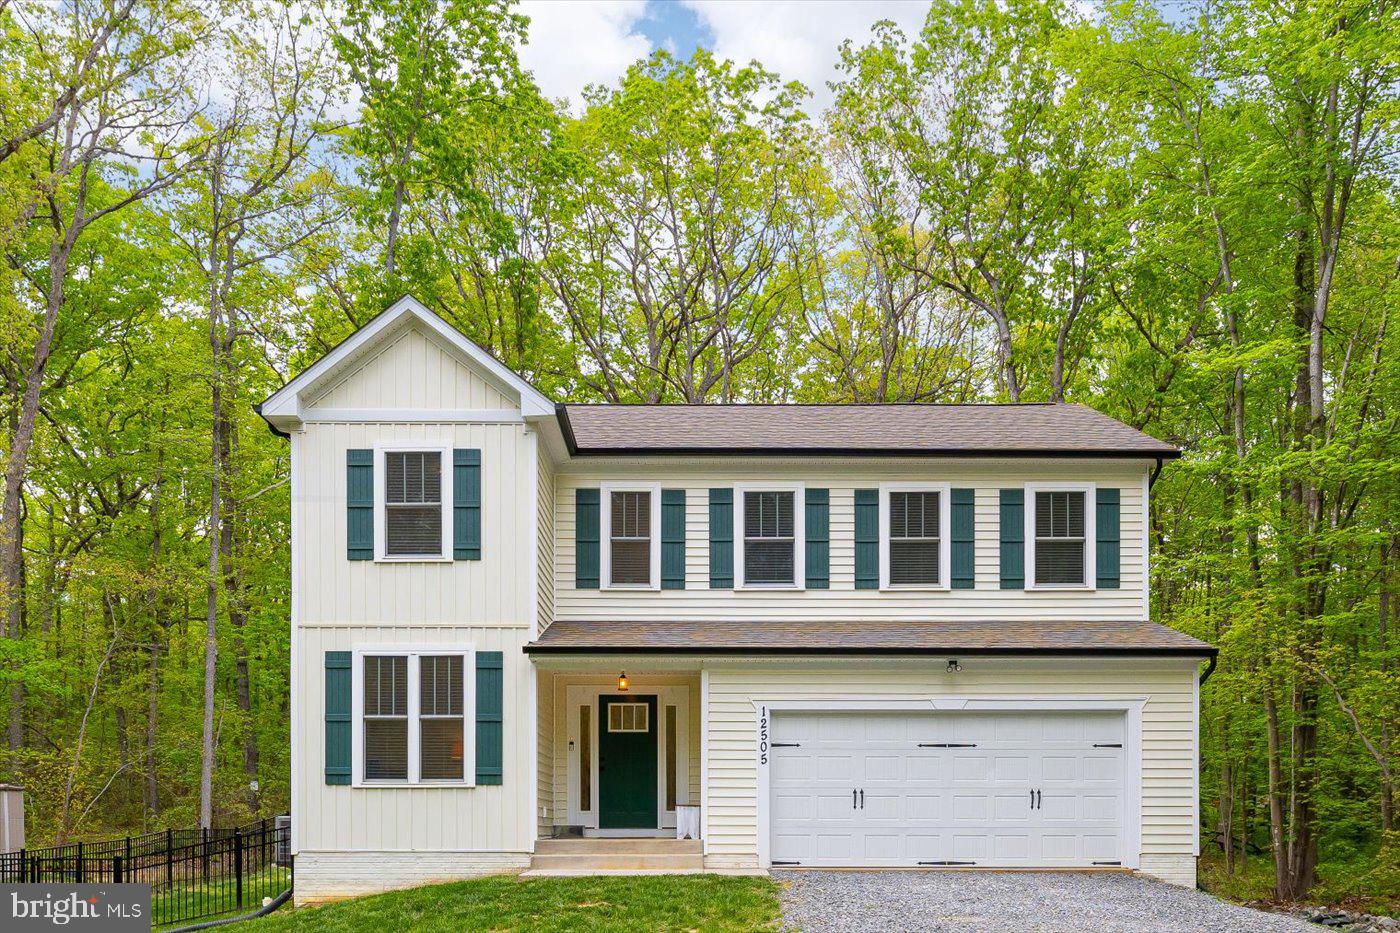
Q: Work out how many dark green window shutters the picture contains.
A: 12